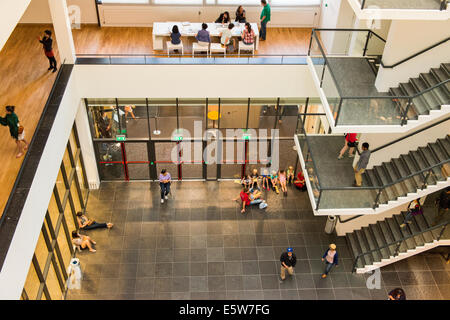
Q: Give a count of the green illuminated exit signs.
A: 3